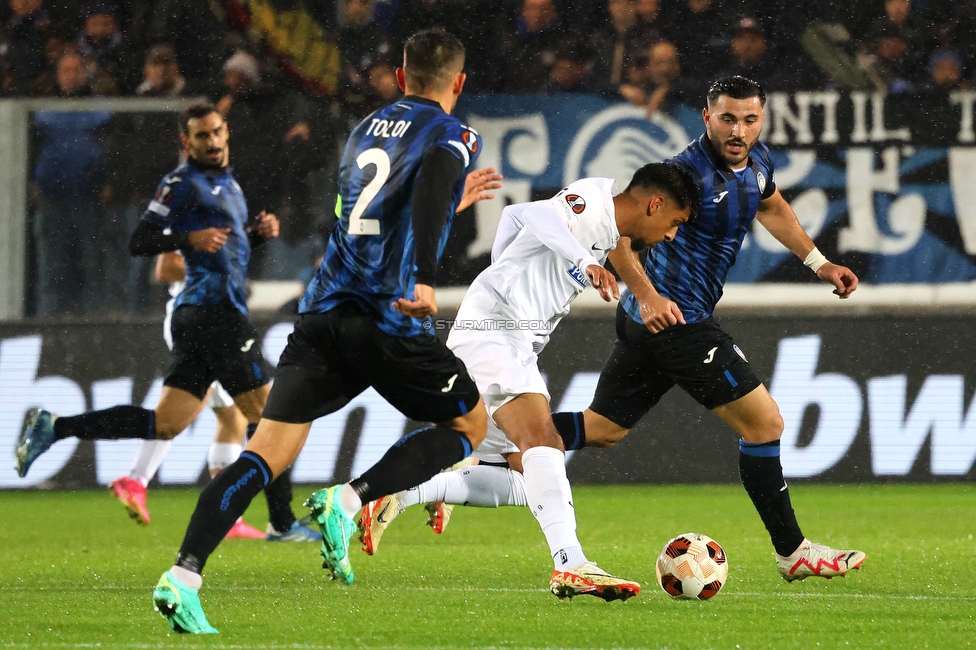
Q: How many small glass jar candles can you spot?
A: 0